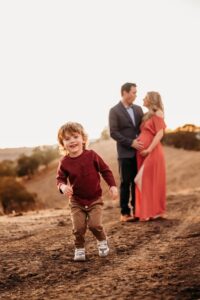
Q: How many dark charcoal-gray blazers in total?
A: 1